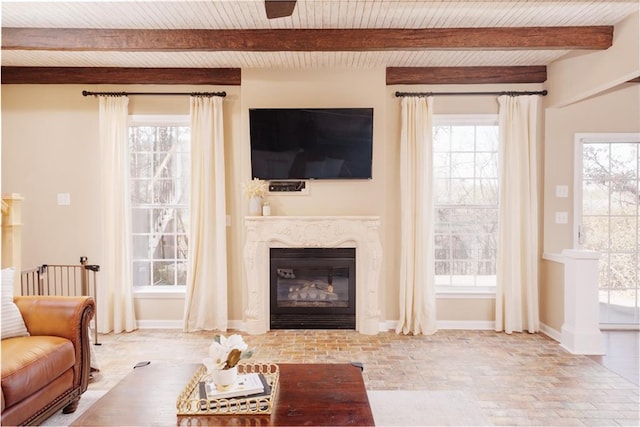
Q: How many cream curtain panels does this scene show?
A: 4